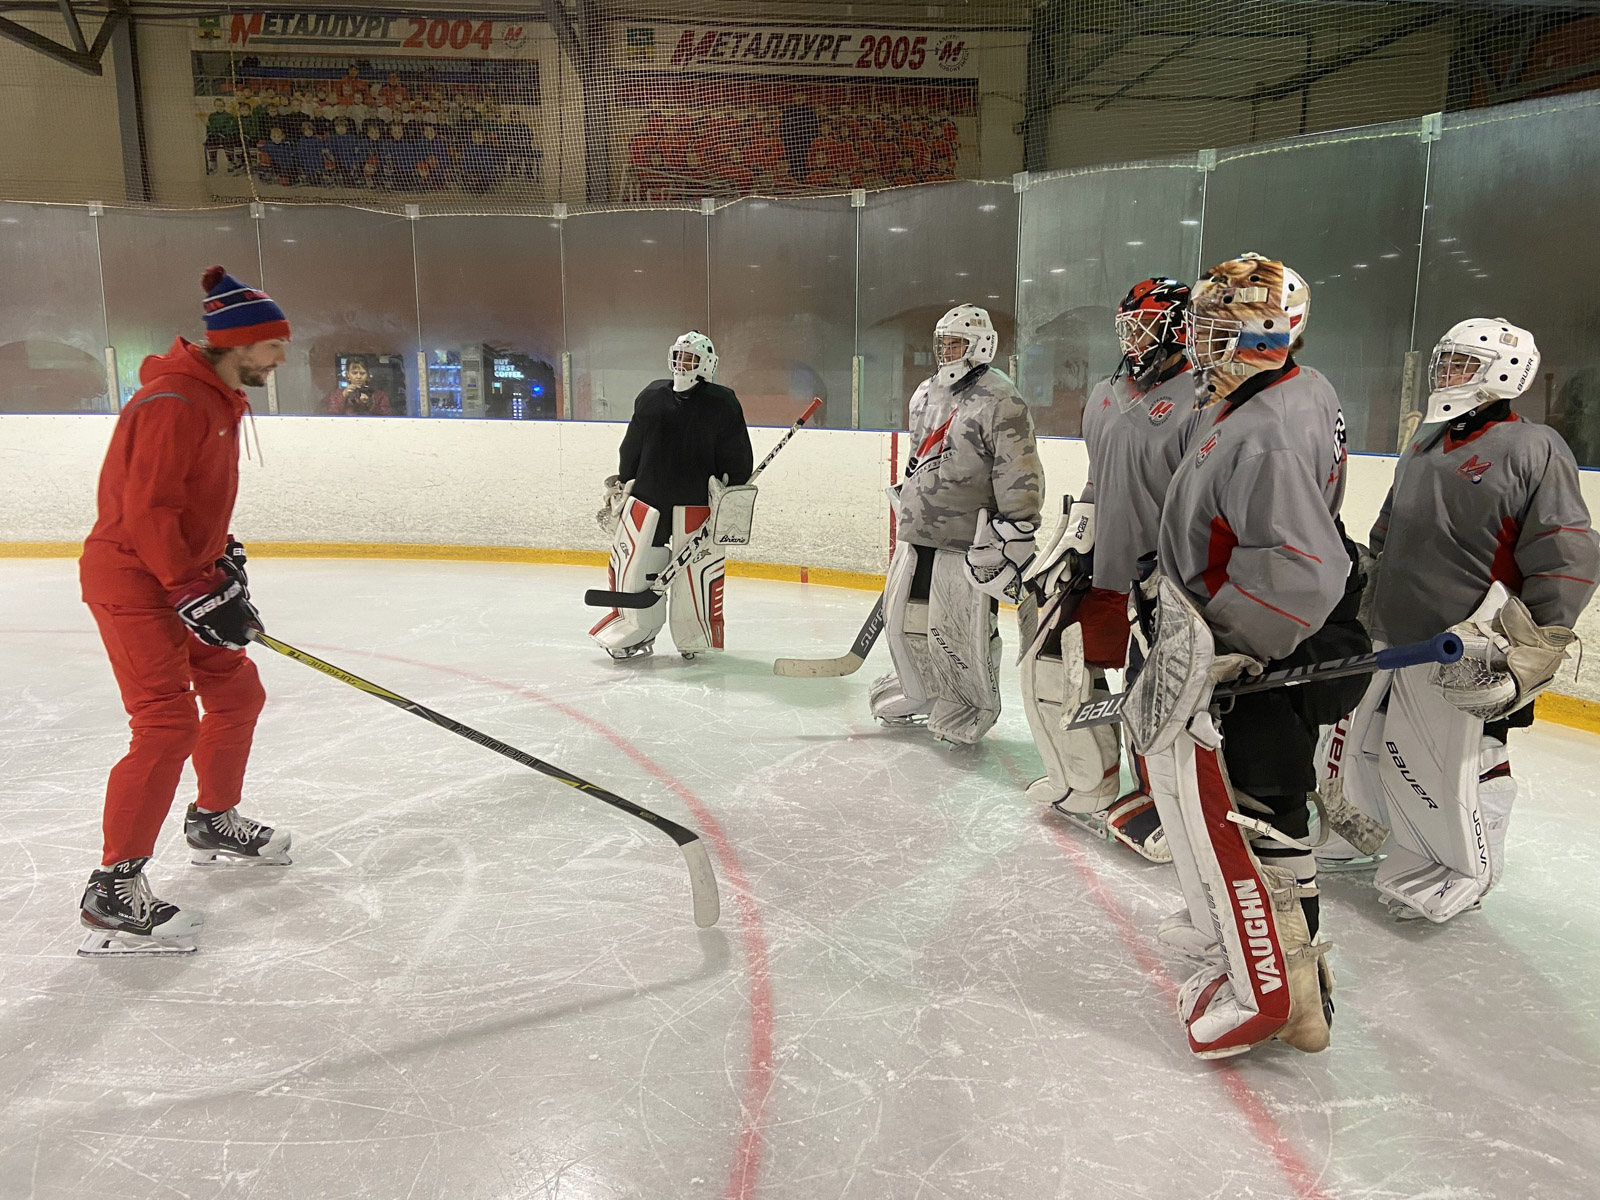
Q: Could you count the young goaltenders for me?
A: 5